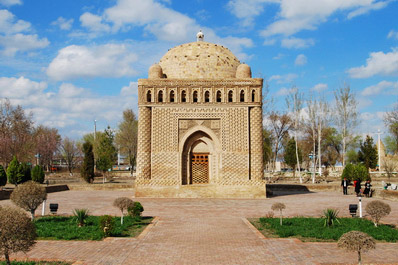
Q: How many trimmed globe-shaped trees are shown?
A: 6